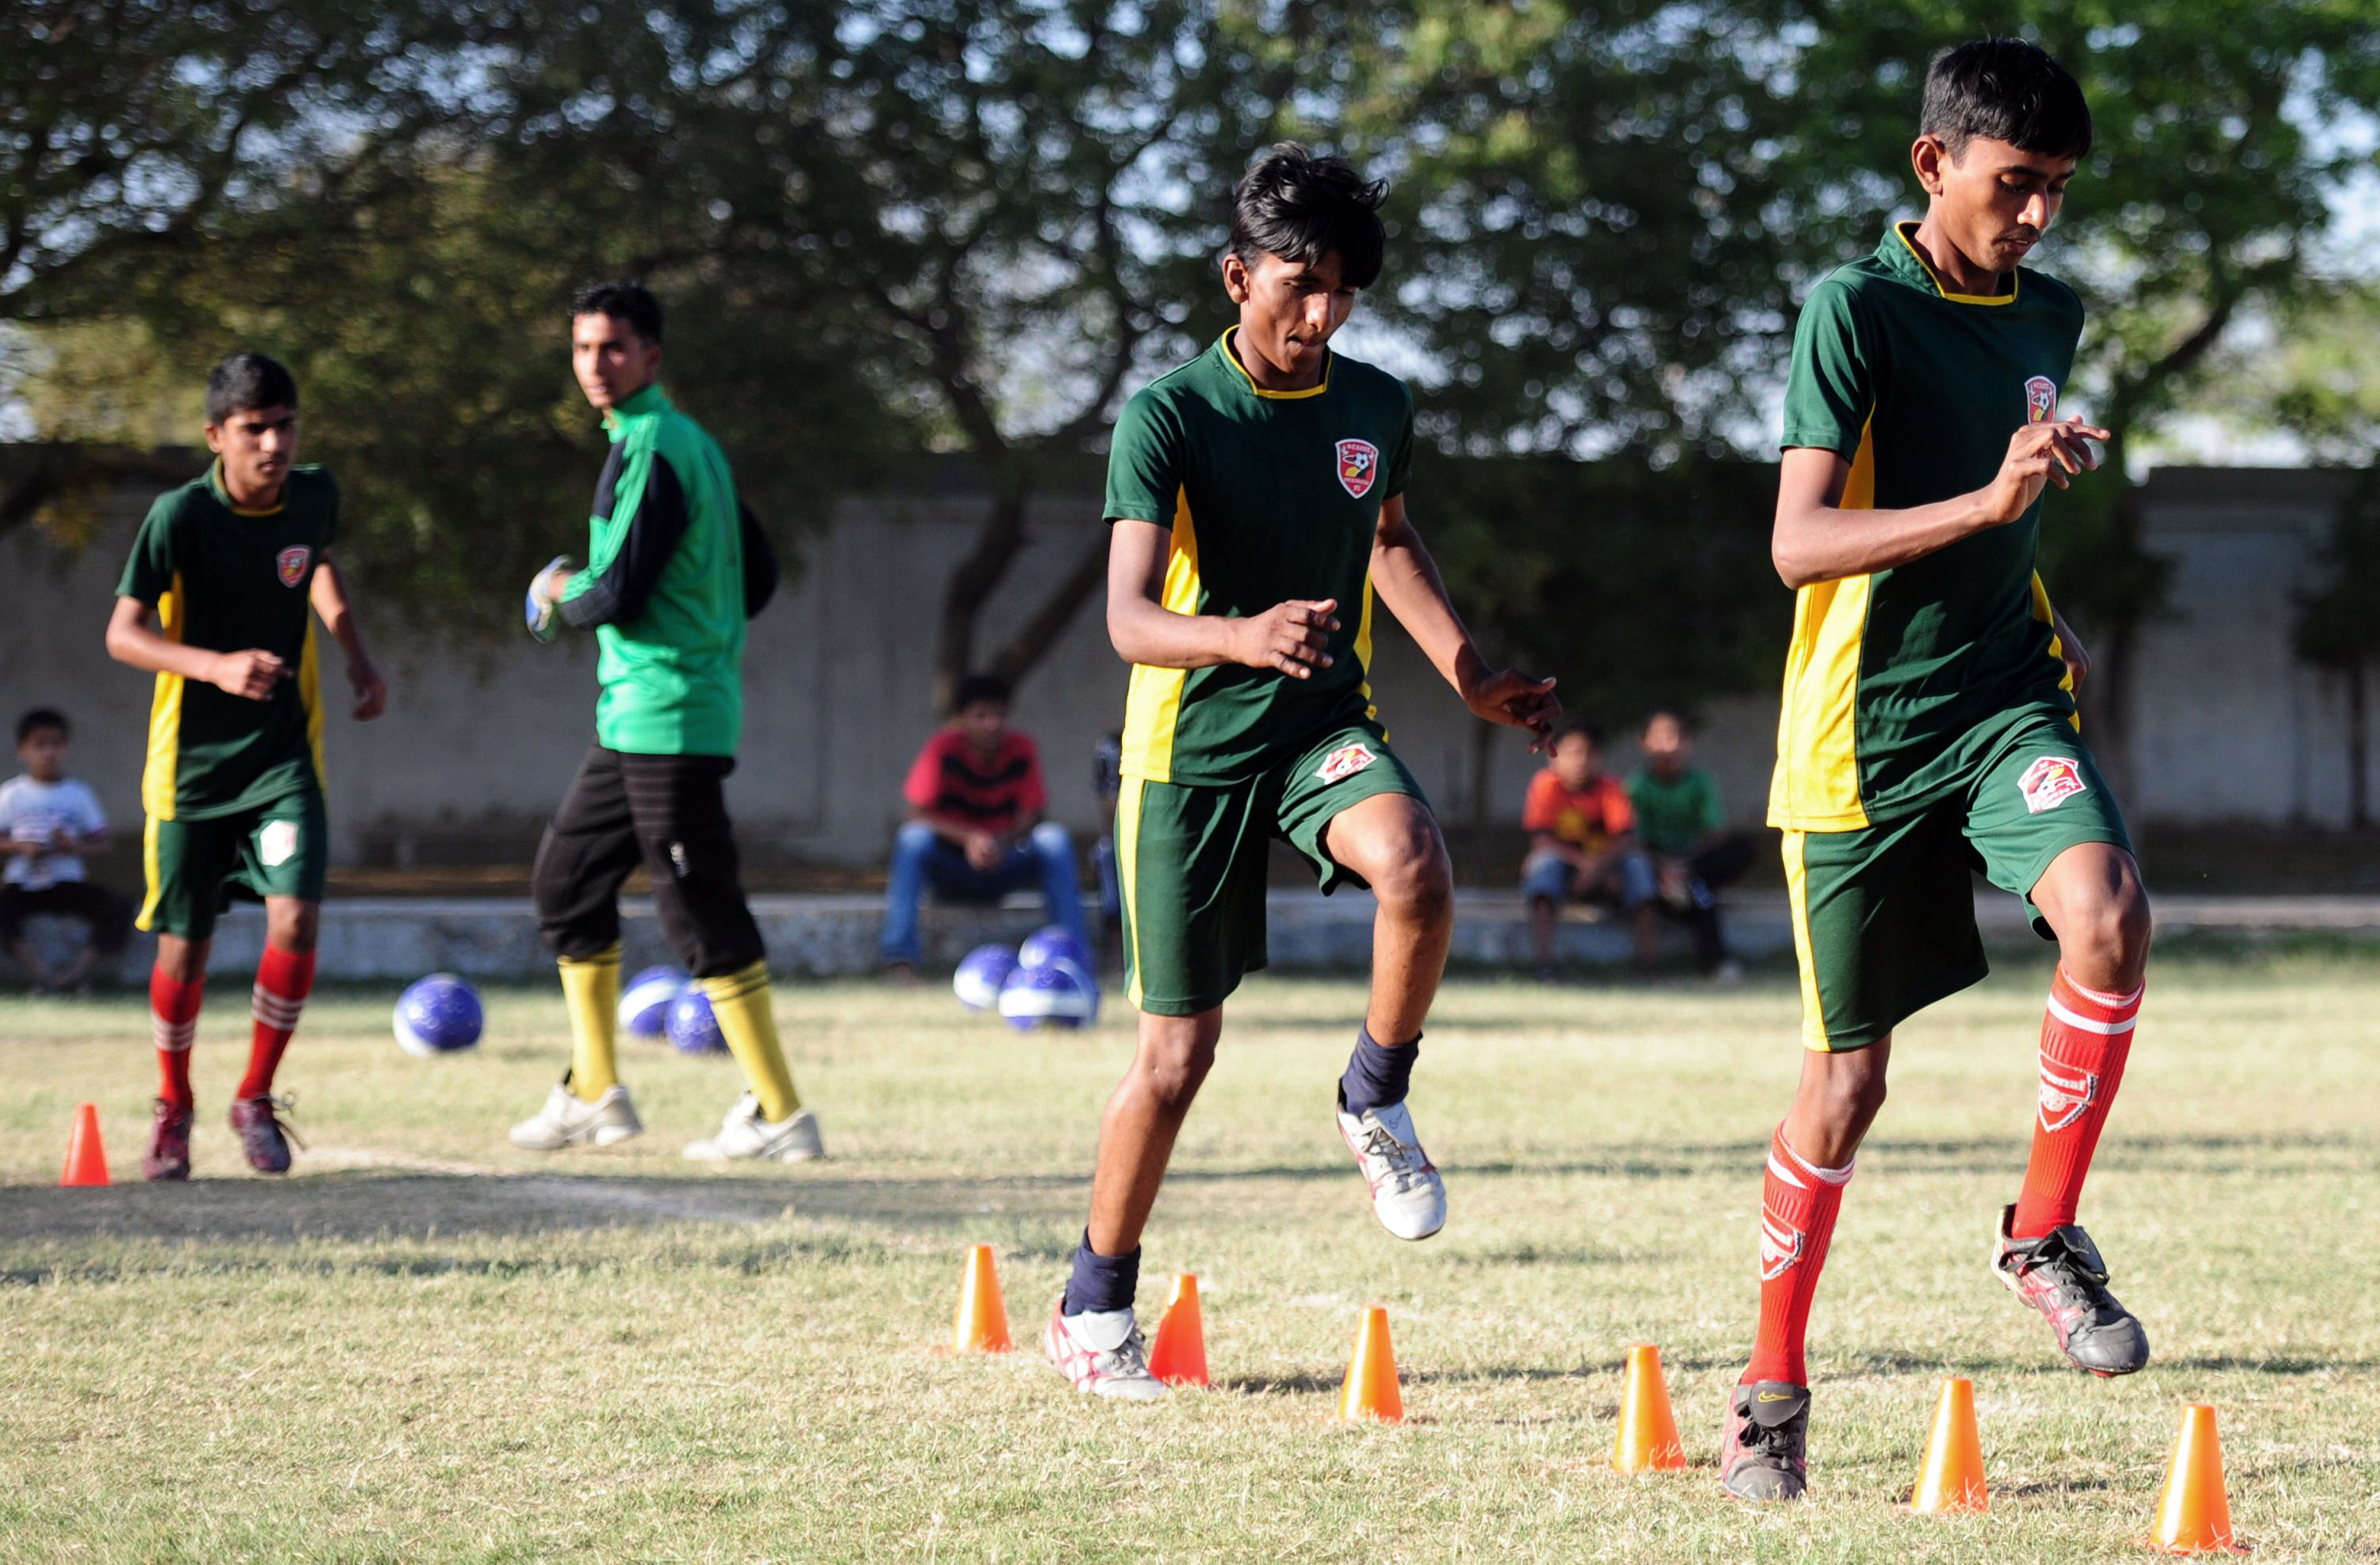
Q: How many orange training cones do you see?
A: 7